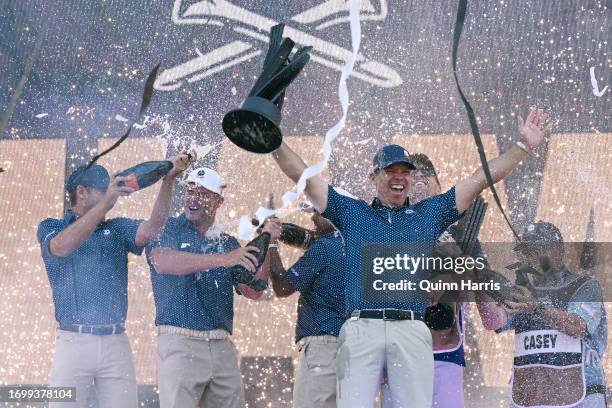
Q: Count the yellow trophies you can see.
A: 0